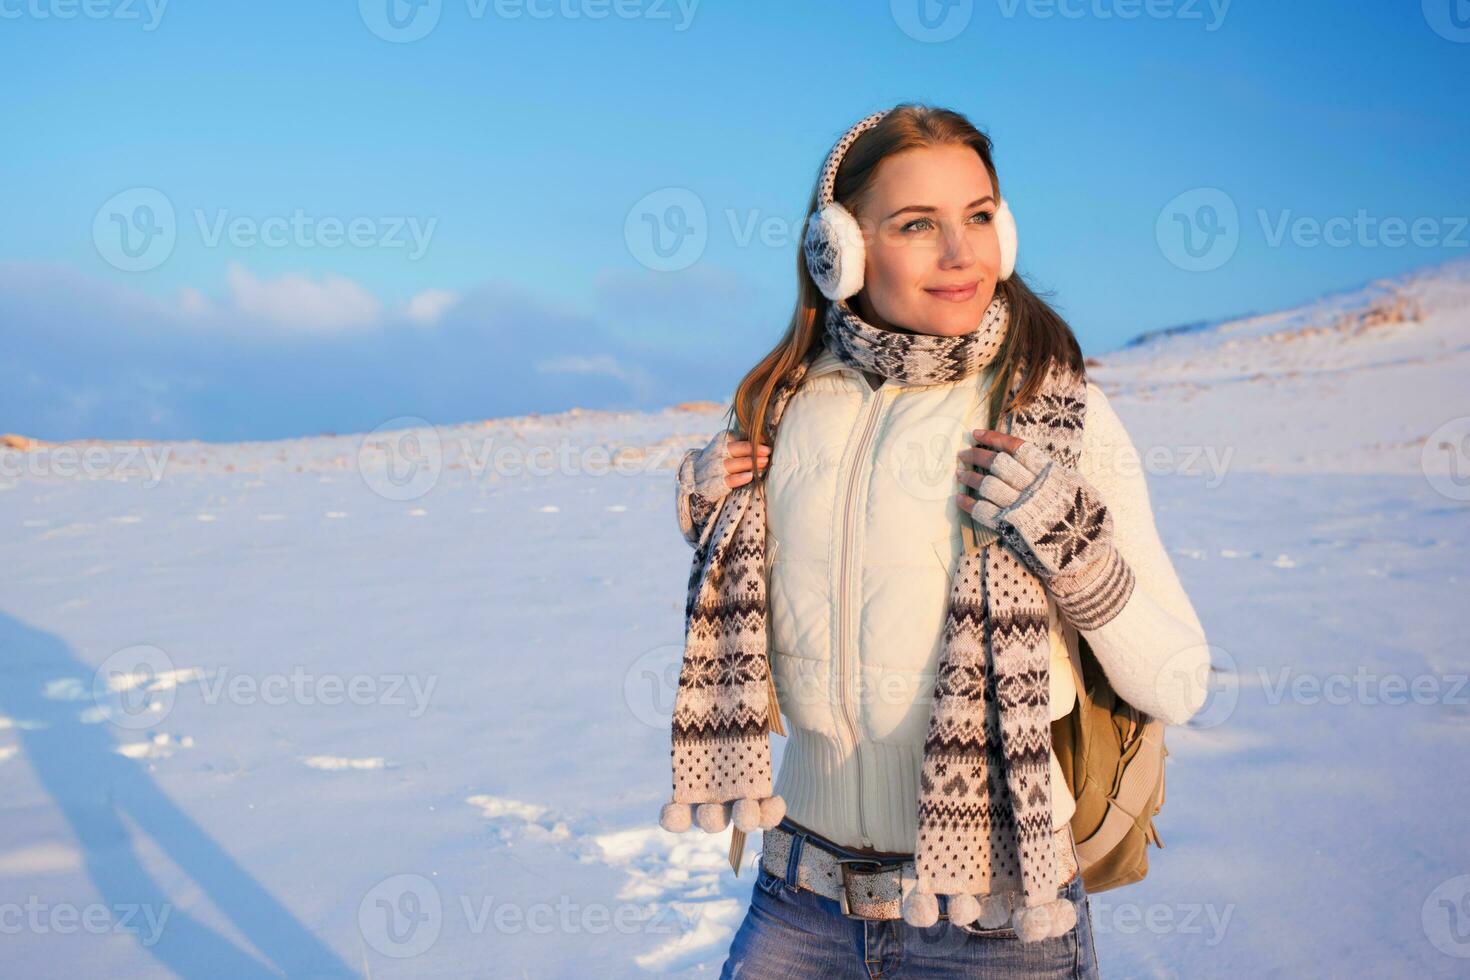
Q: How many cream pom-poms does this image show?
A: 9